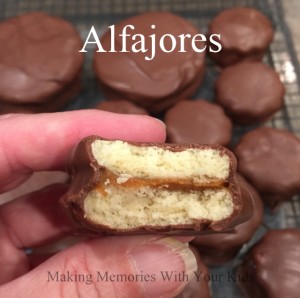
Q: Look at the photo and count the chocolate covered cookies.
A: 11